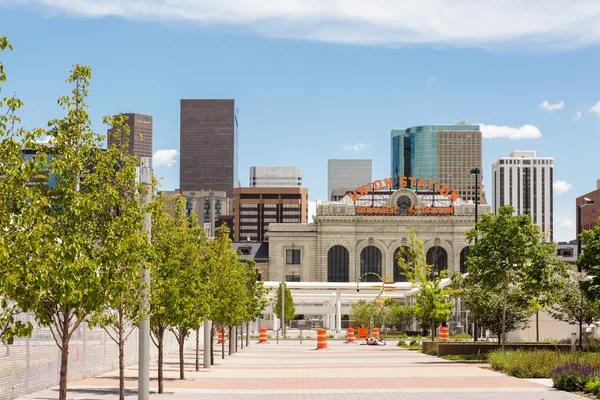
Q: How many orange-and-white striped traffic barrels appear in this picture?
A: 6